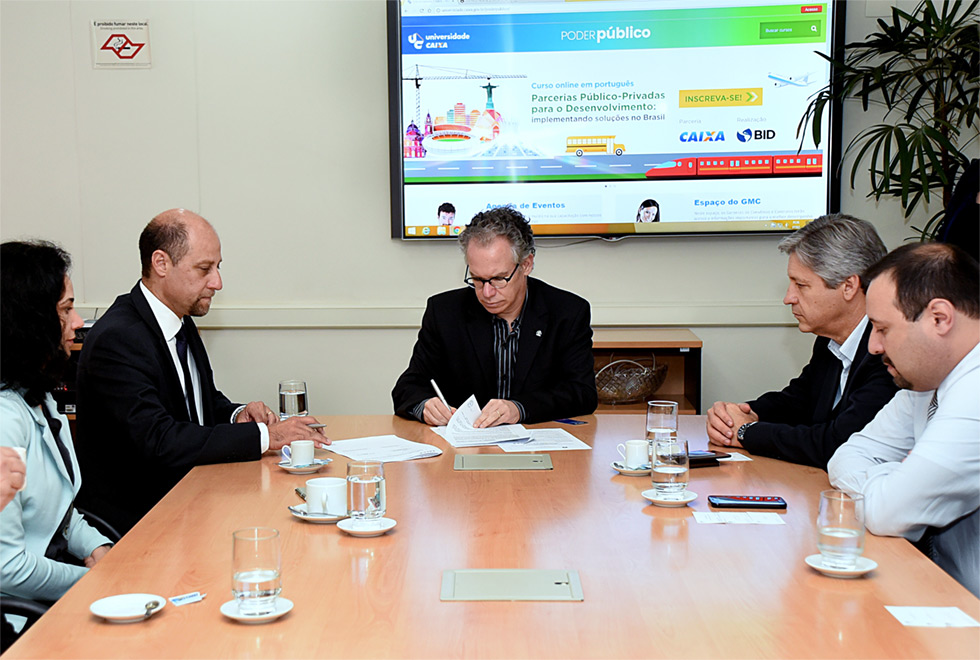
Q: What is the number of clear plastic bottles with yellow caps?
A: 0